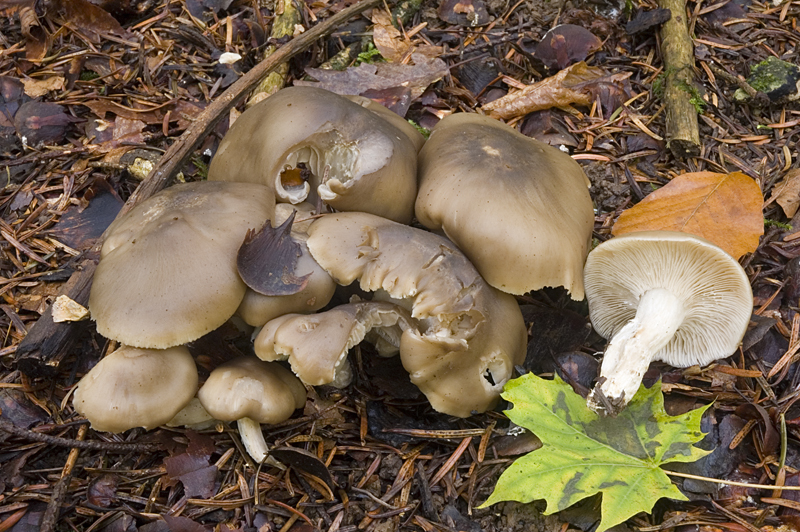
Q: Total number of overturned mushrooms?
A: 1